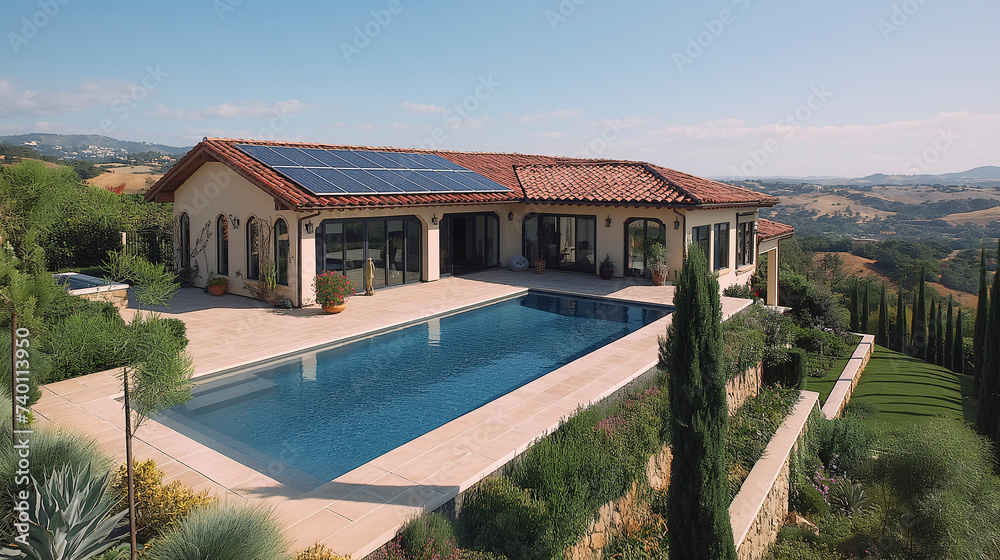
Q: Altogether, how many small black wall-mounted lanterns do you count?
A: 6